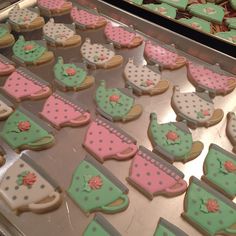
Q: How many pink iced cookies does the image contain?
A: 10